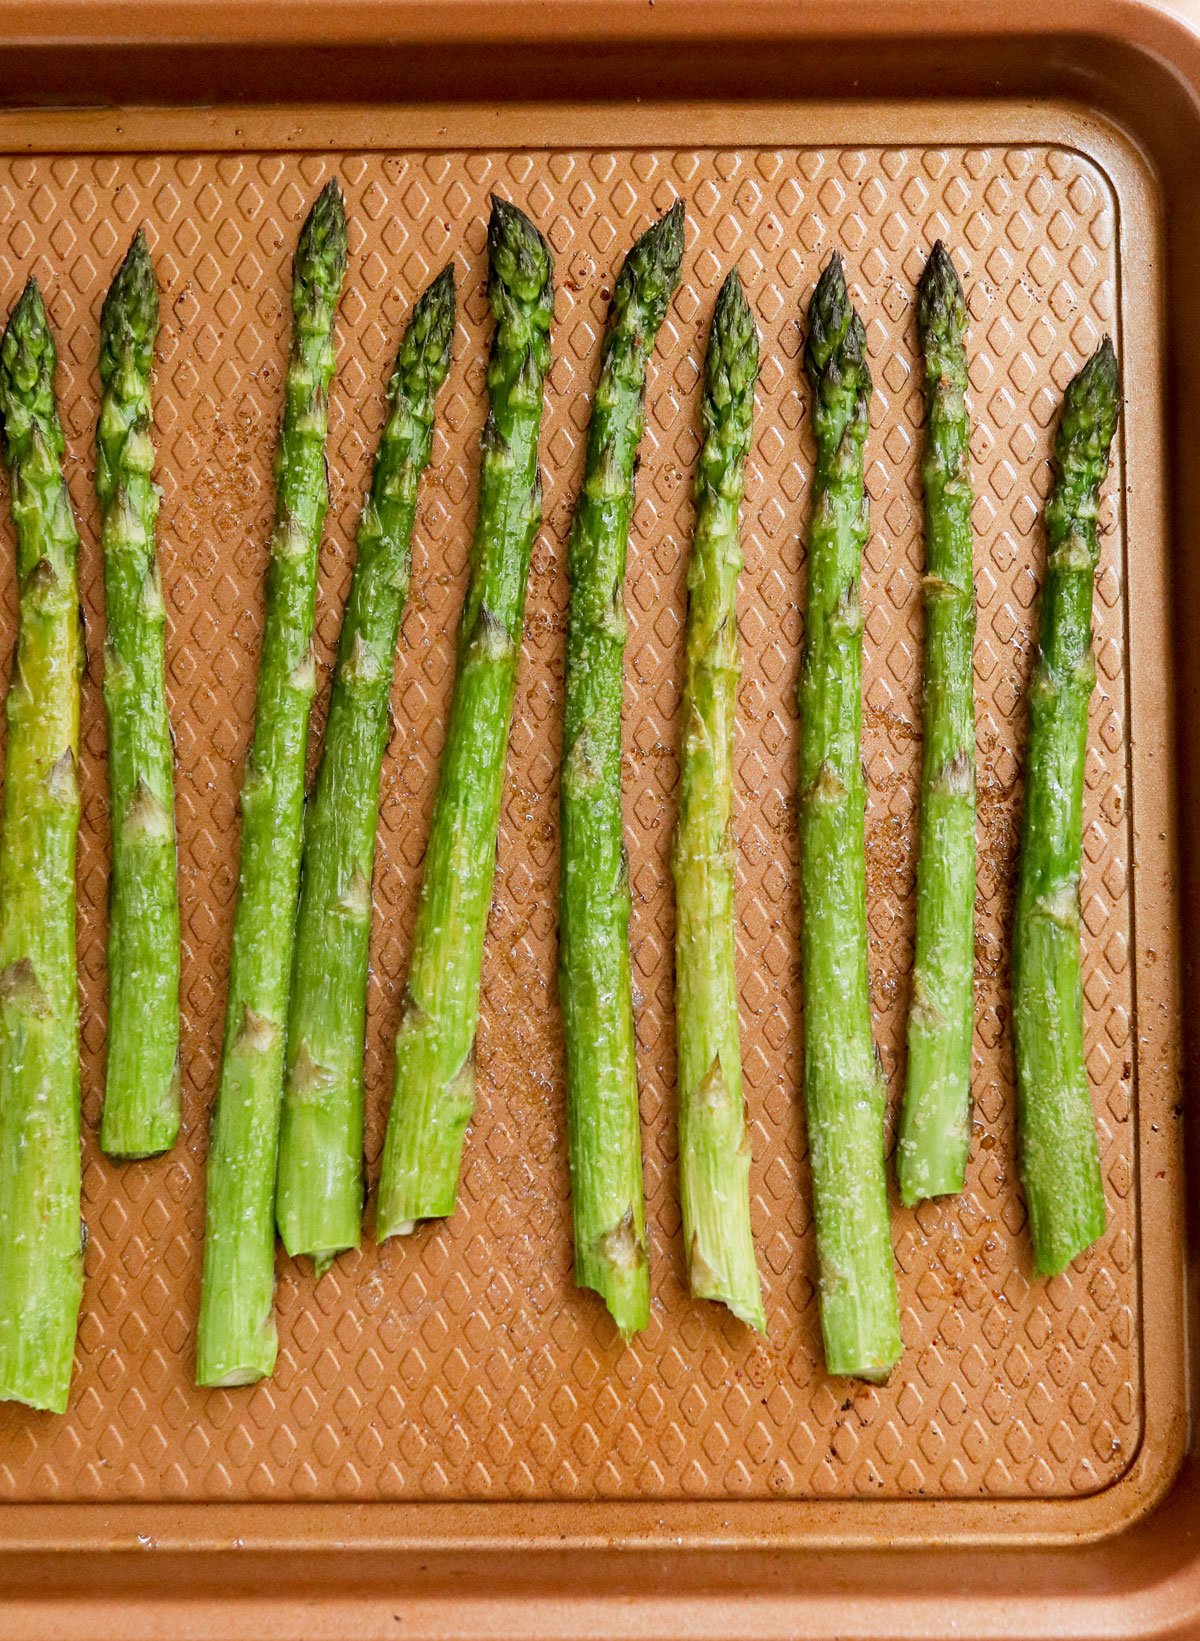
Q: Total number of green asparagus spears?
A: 10